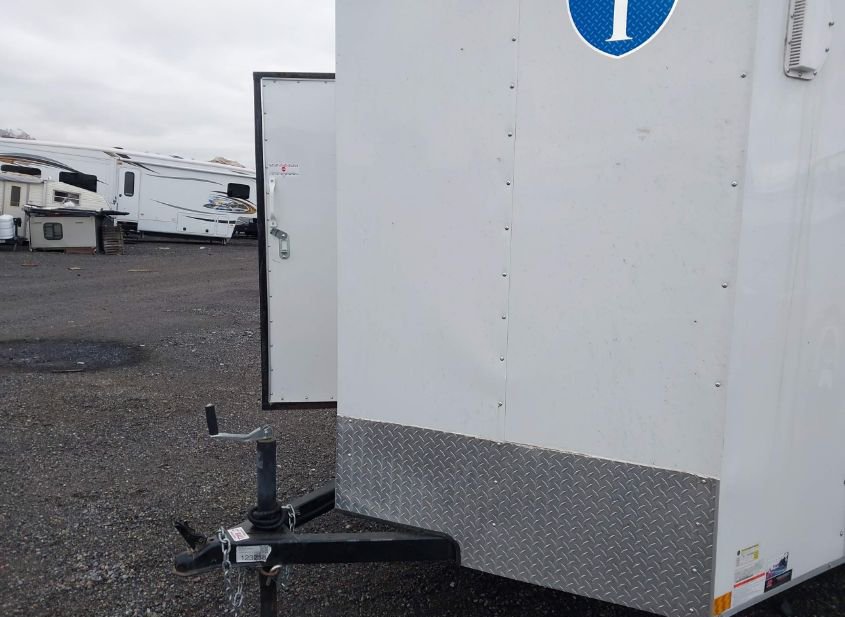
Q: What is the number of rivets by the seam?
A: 9